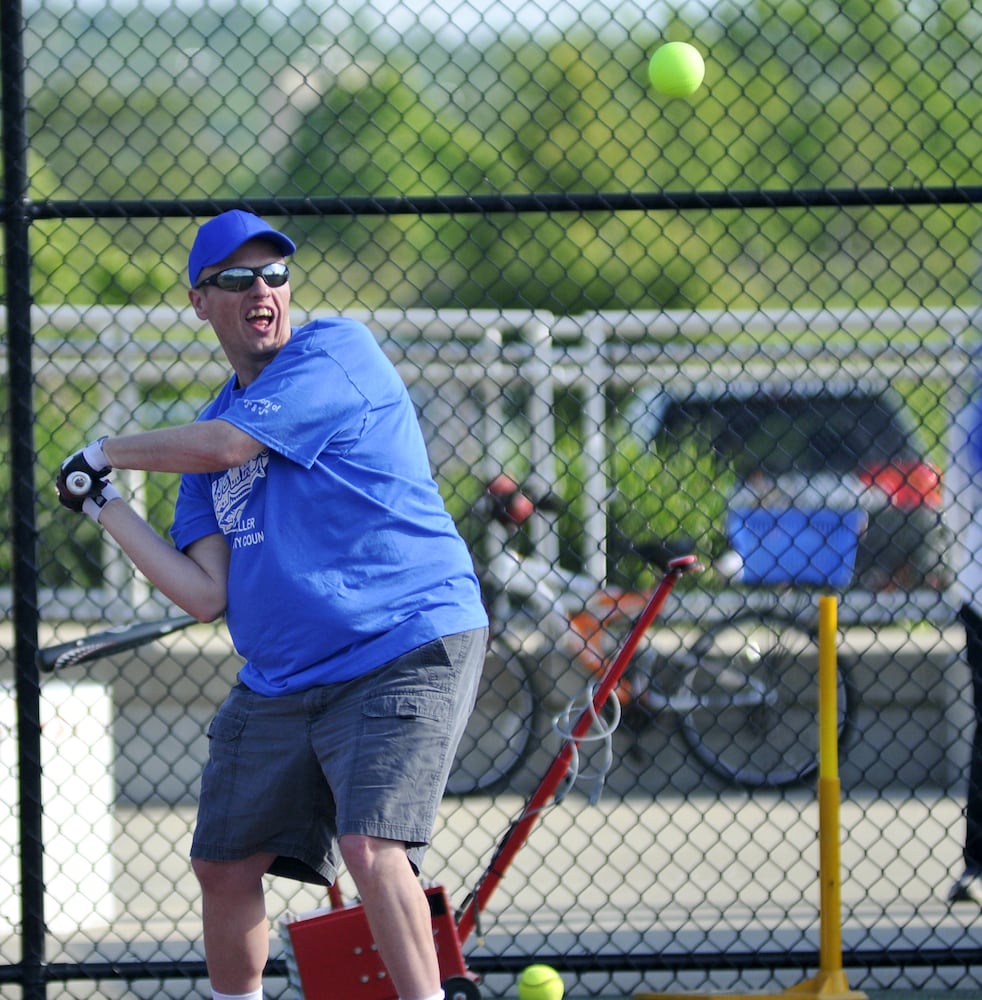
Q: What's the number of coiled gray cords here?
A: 1